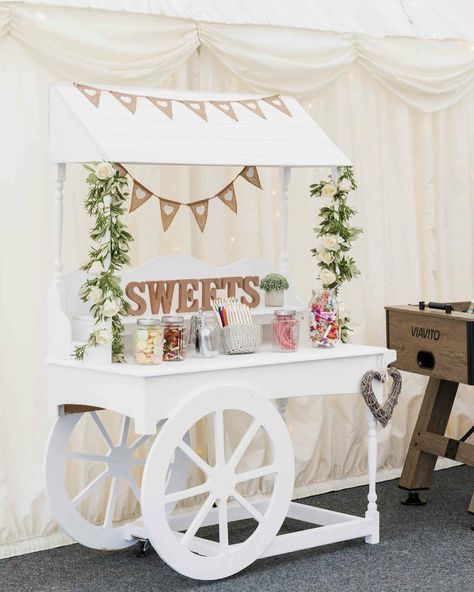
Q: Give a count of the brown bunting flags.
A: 13